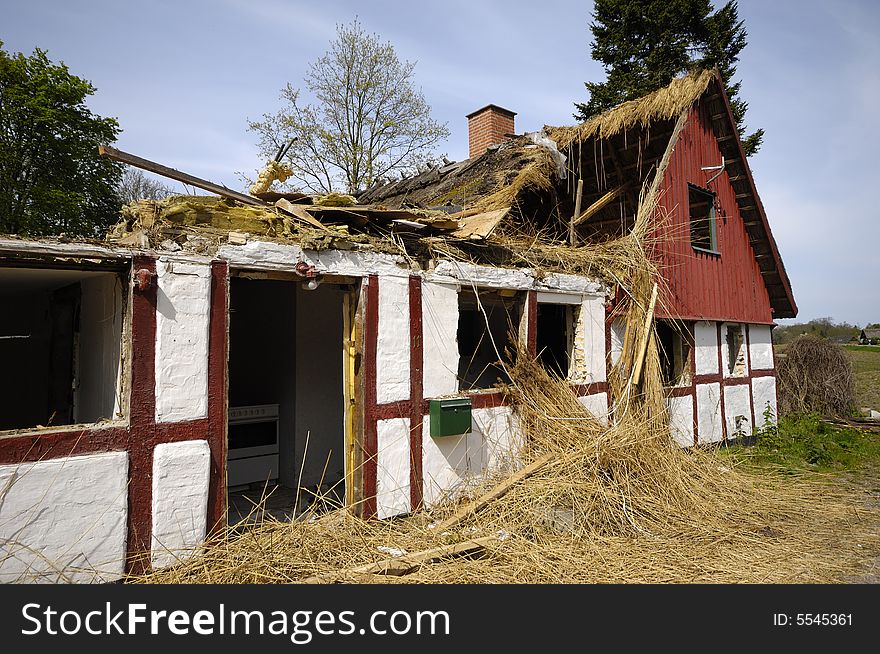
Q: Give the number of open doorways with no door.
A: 1